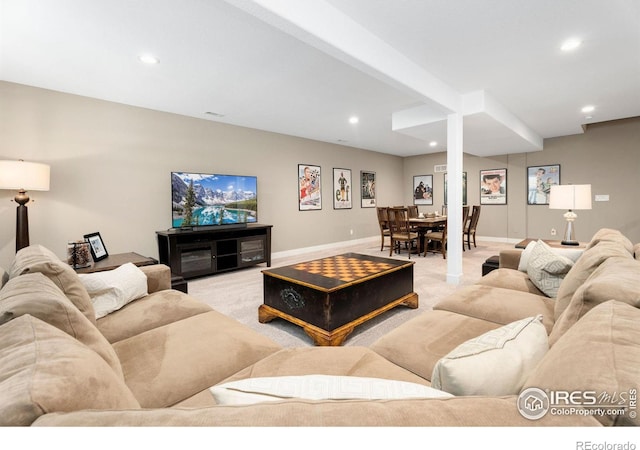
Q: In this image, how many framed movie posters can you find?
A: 7